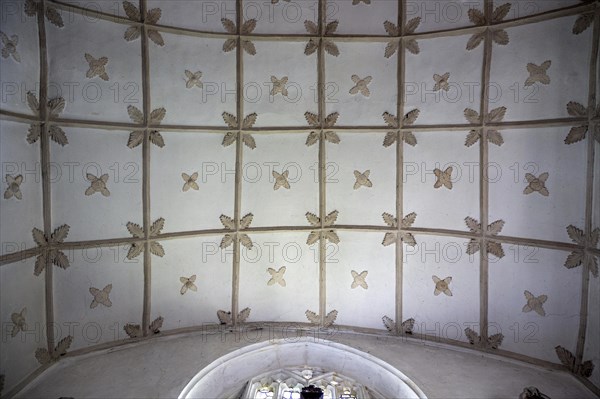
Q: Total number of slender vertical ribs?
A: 7